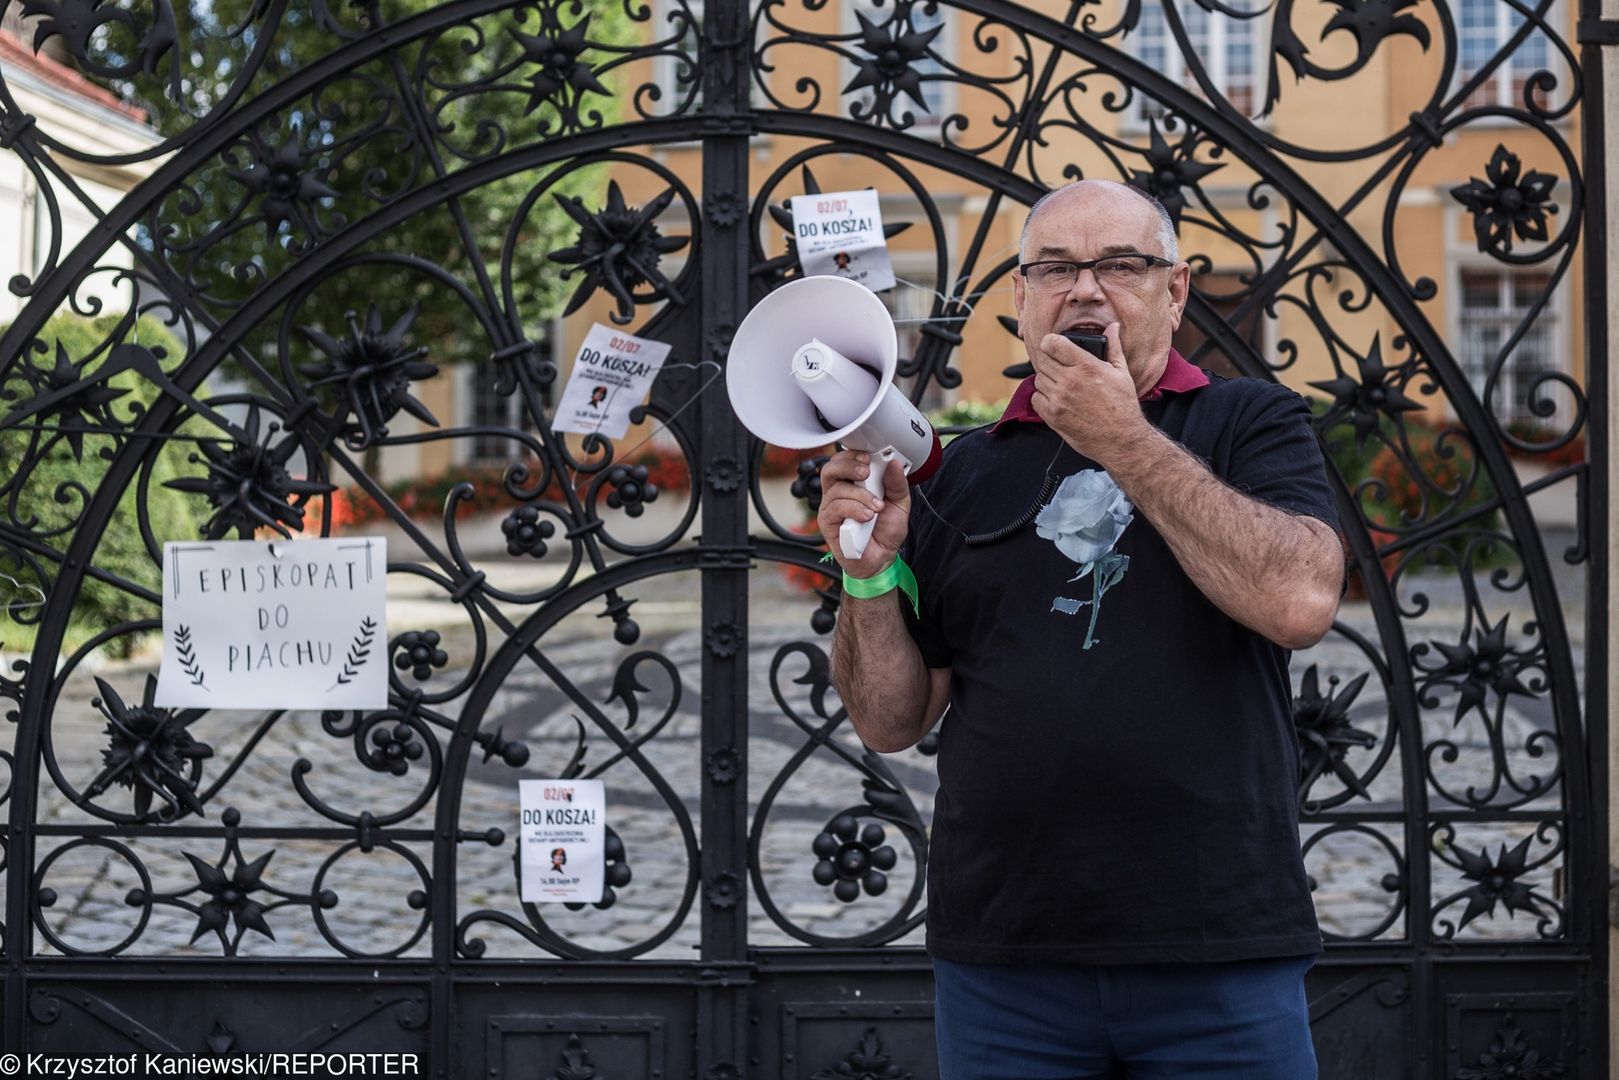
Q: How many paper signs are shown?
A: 4